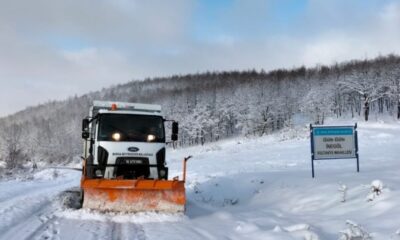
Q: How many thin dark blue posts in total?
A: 2